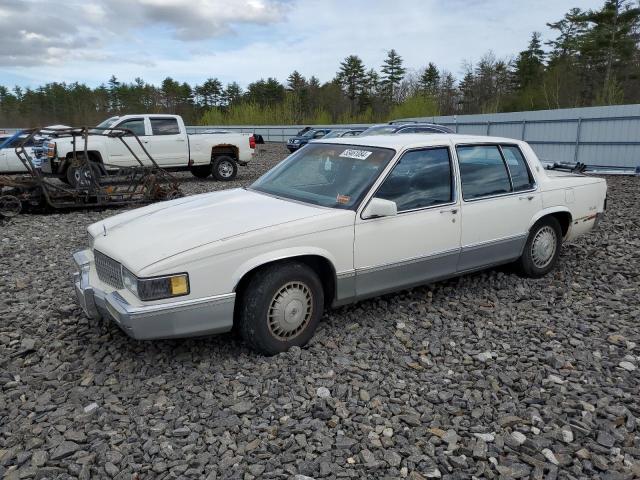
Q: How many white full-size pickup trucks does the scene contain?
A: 1